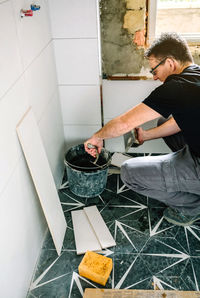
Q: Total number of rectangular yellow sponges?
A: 1